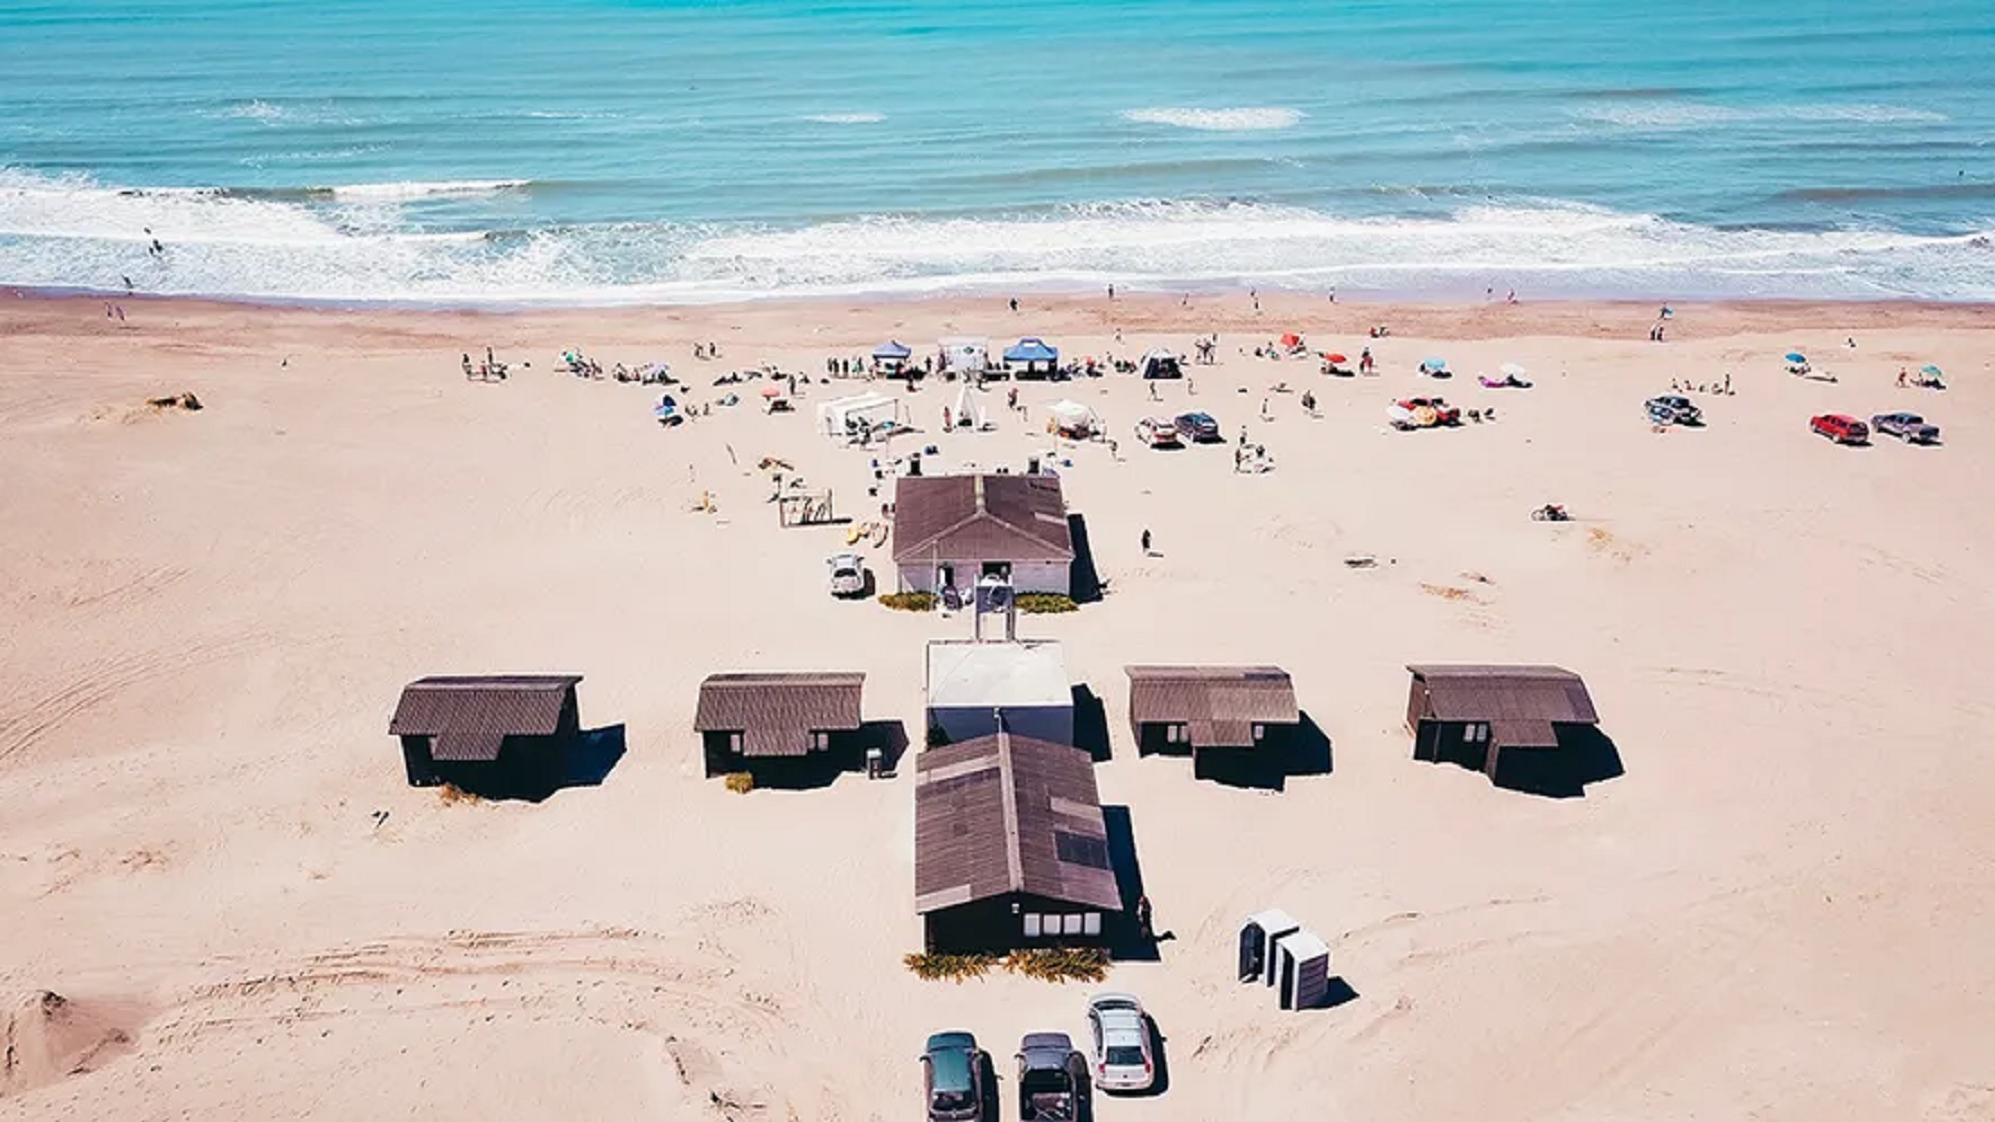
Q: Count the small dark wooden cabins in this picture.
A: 4